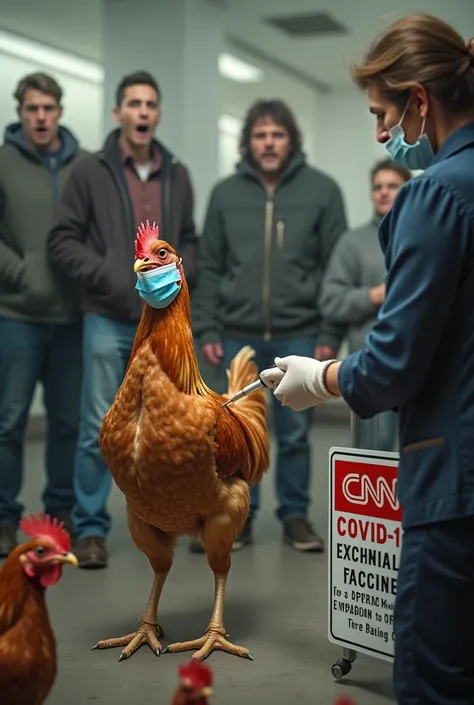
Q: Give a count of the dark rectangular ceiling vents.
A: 1